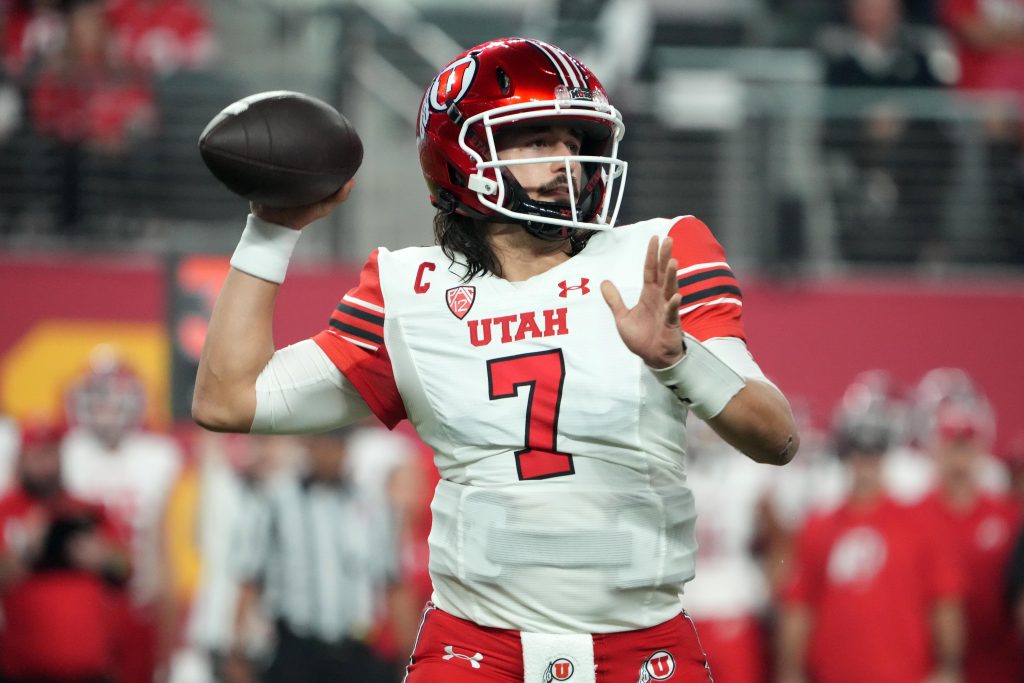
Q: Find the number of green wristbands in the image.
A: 0